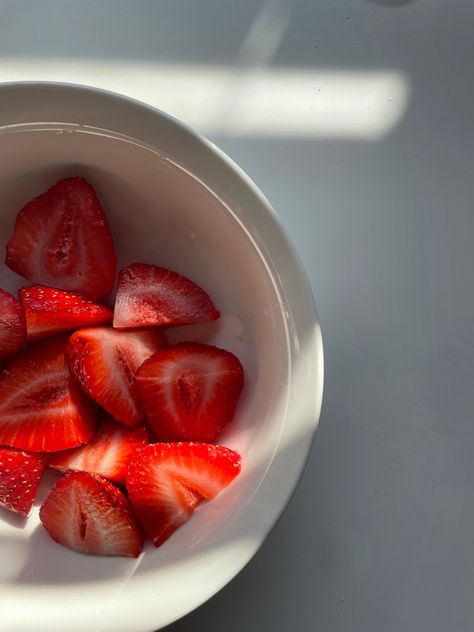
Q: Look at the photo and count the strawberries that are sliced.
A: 11